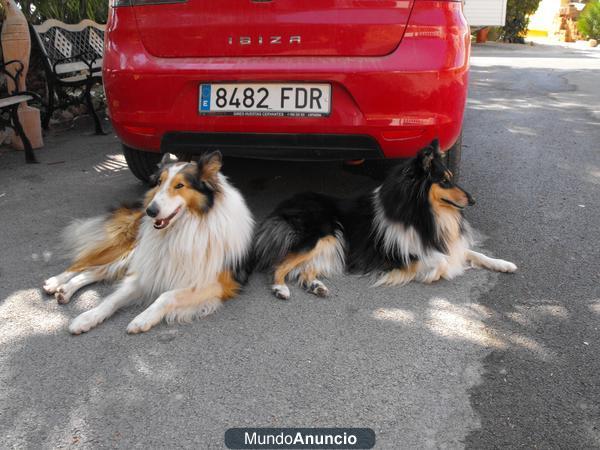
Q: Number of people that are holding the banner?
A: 0